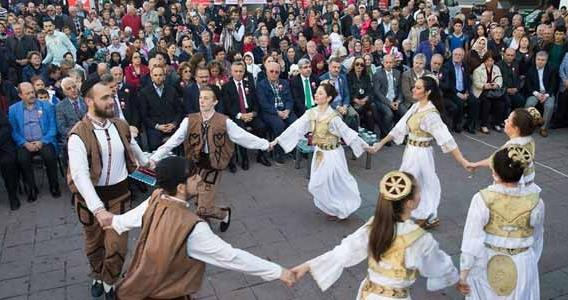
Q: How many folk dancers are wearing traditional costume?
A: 8